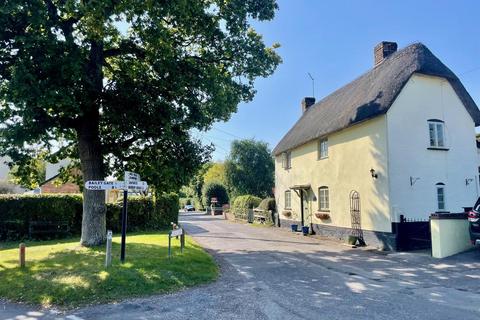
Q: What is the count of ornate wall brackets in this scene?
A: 2